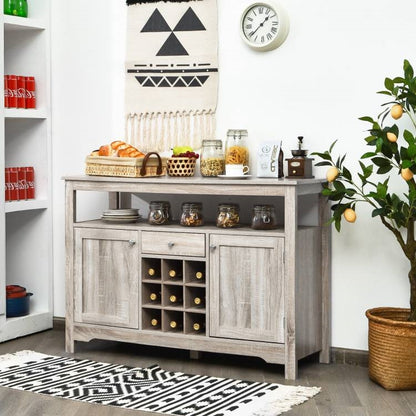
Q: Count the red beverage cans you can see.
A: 8